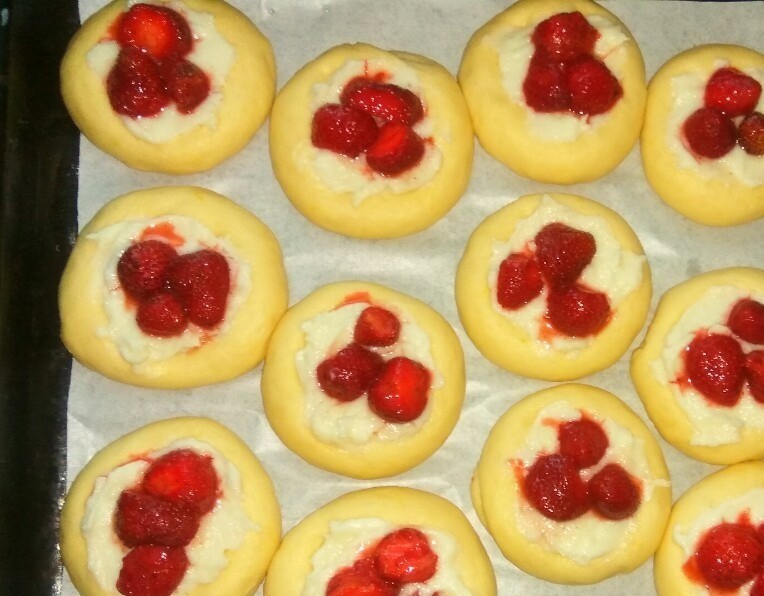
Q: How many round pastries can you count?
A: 12